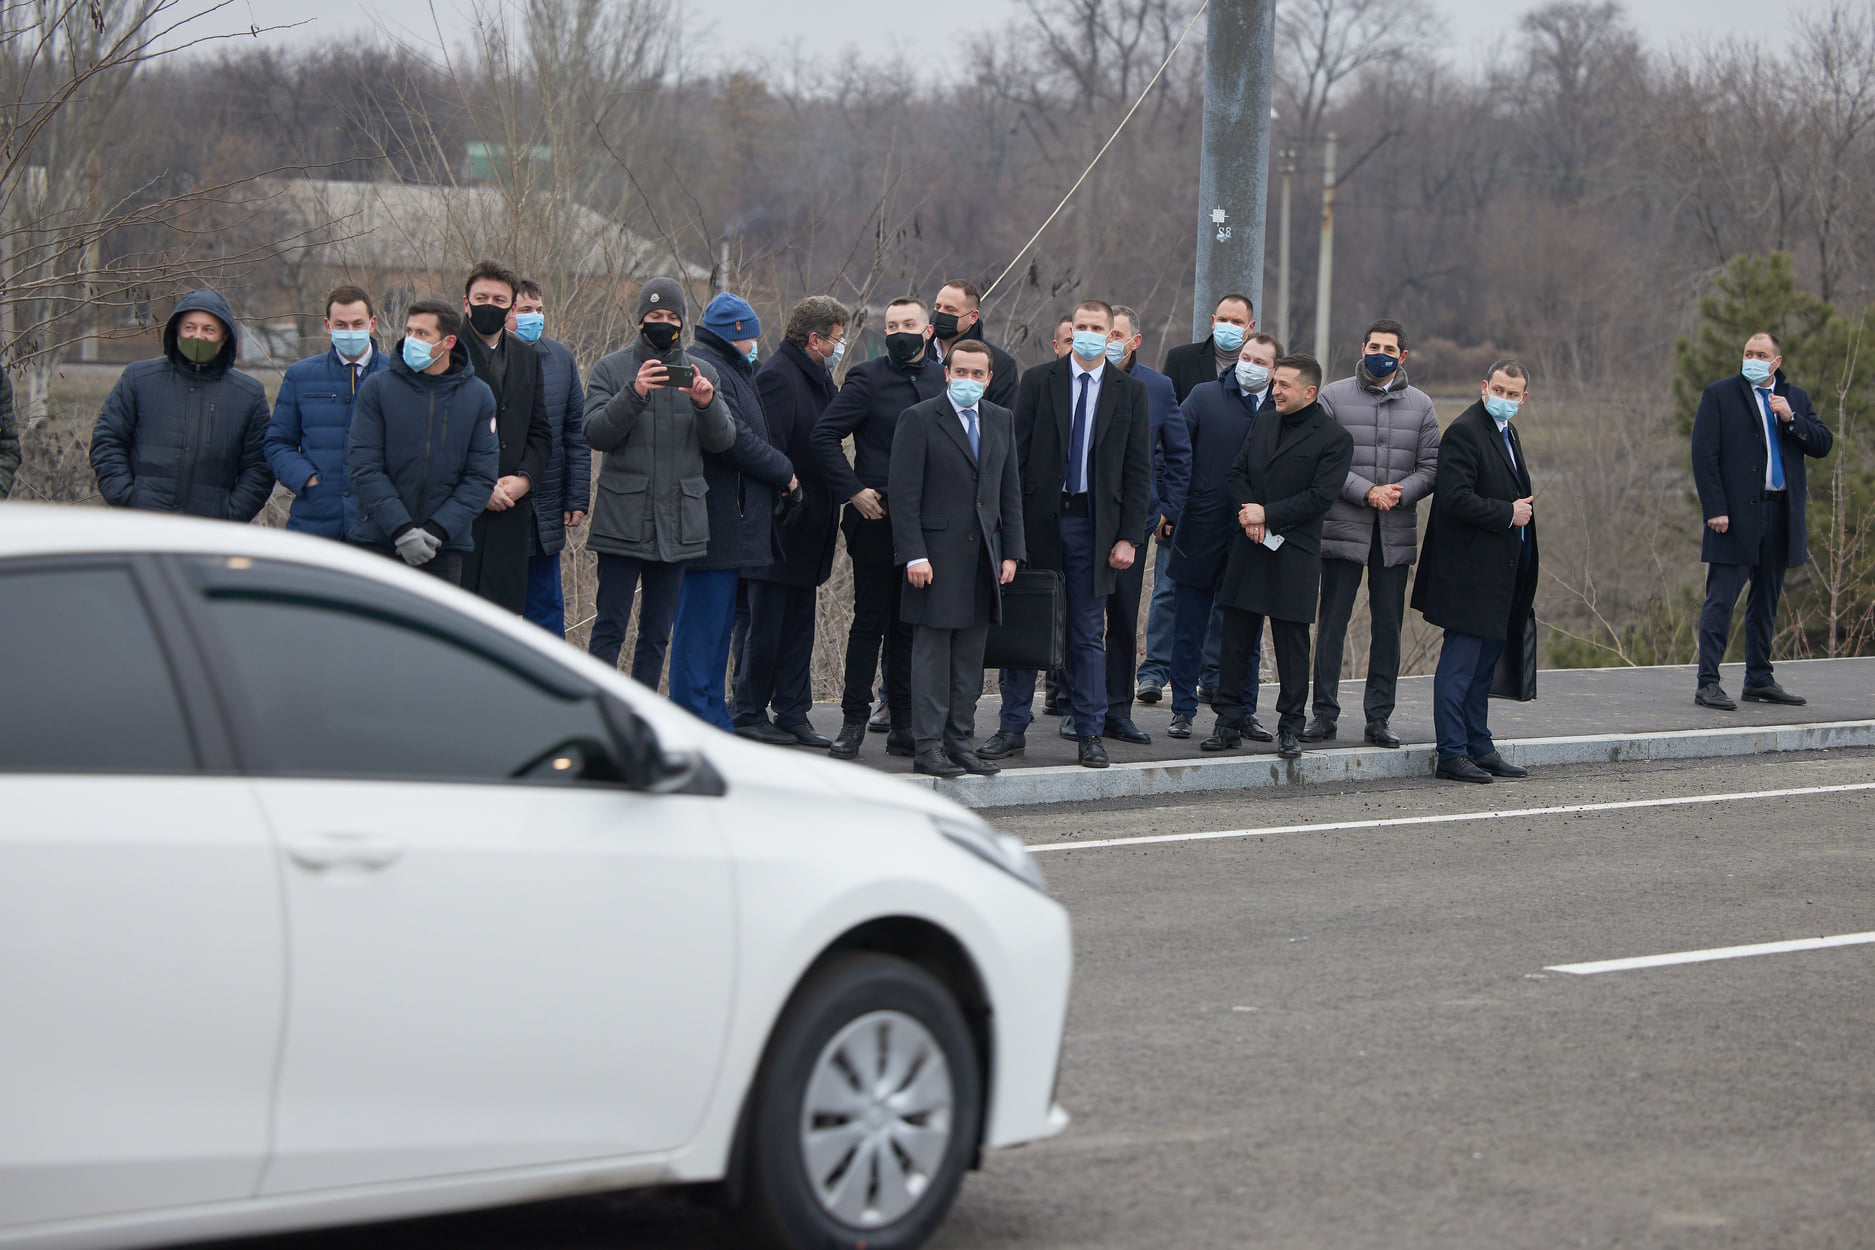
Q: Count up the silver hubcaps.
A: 1